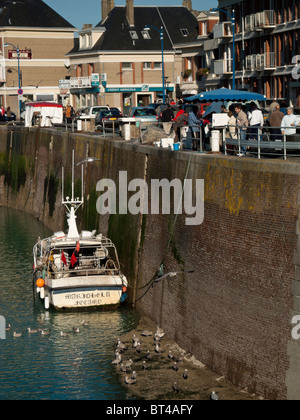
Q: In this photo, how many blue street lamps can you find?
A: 3